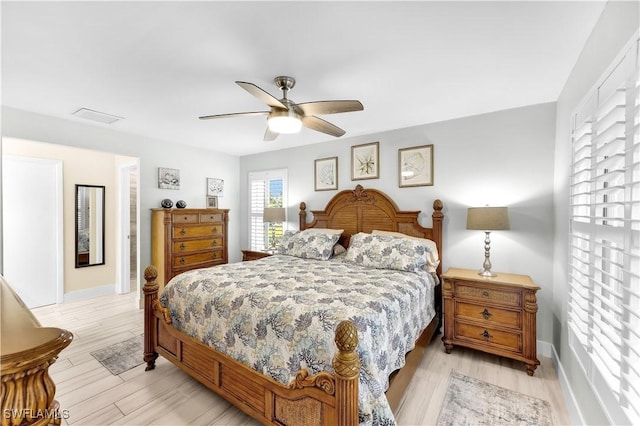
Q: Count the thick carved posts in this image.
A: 4